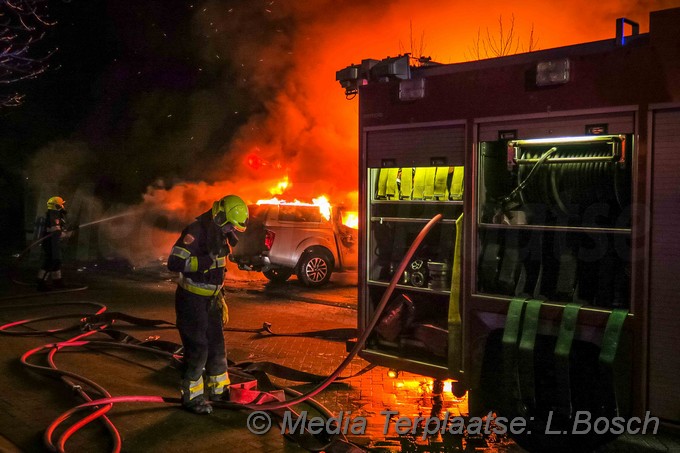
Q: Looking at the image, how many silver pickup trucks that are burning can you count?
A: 1